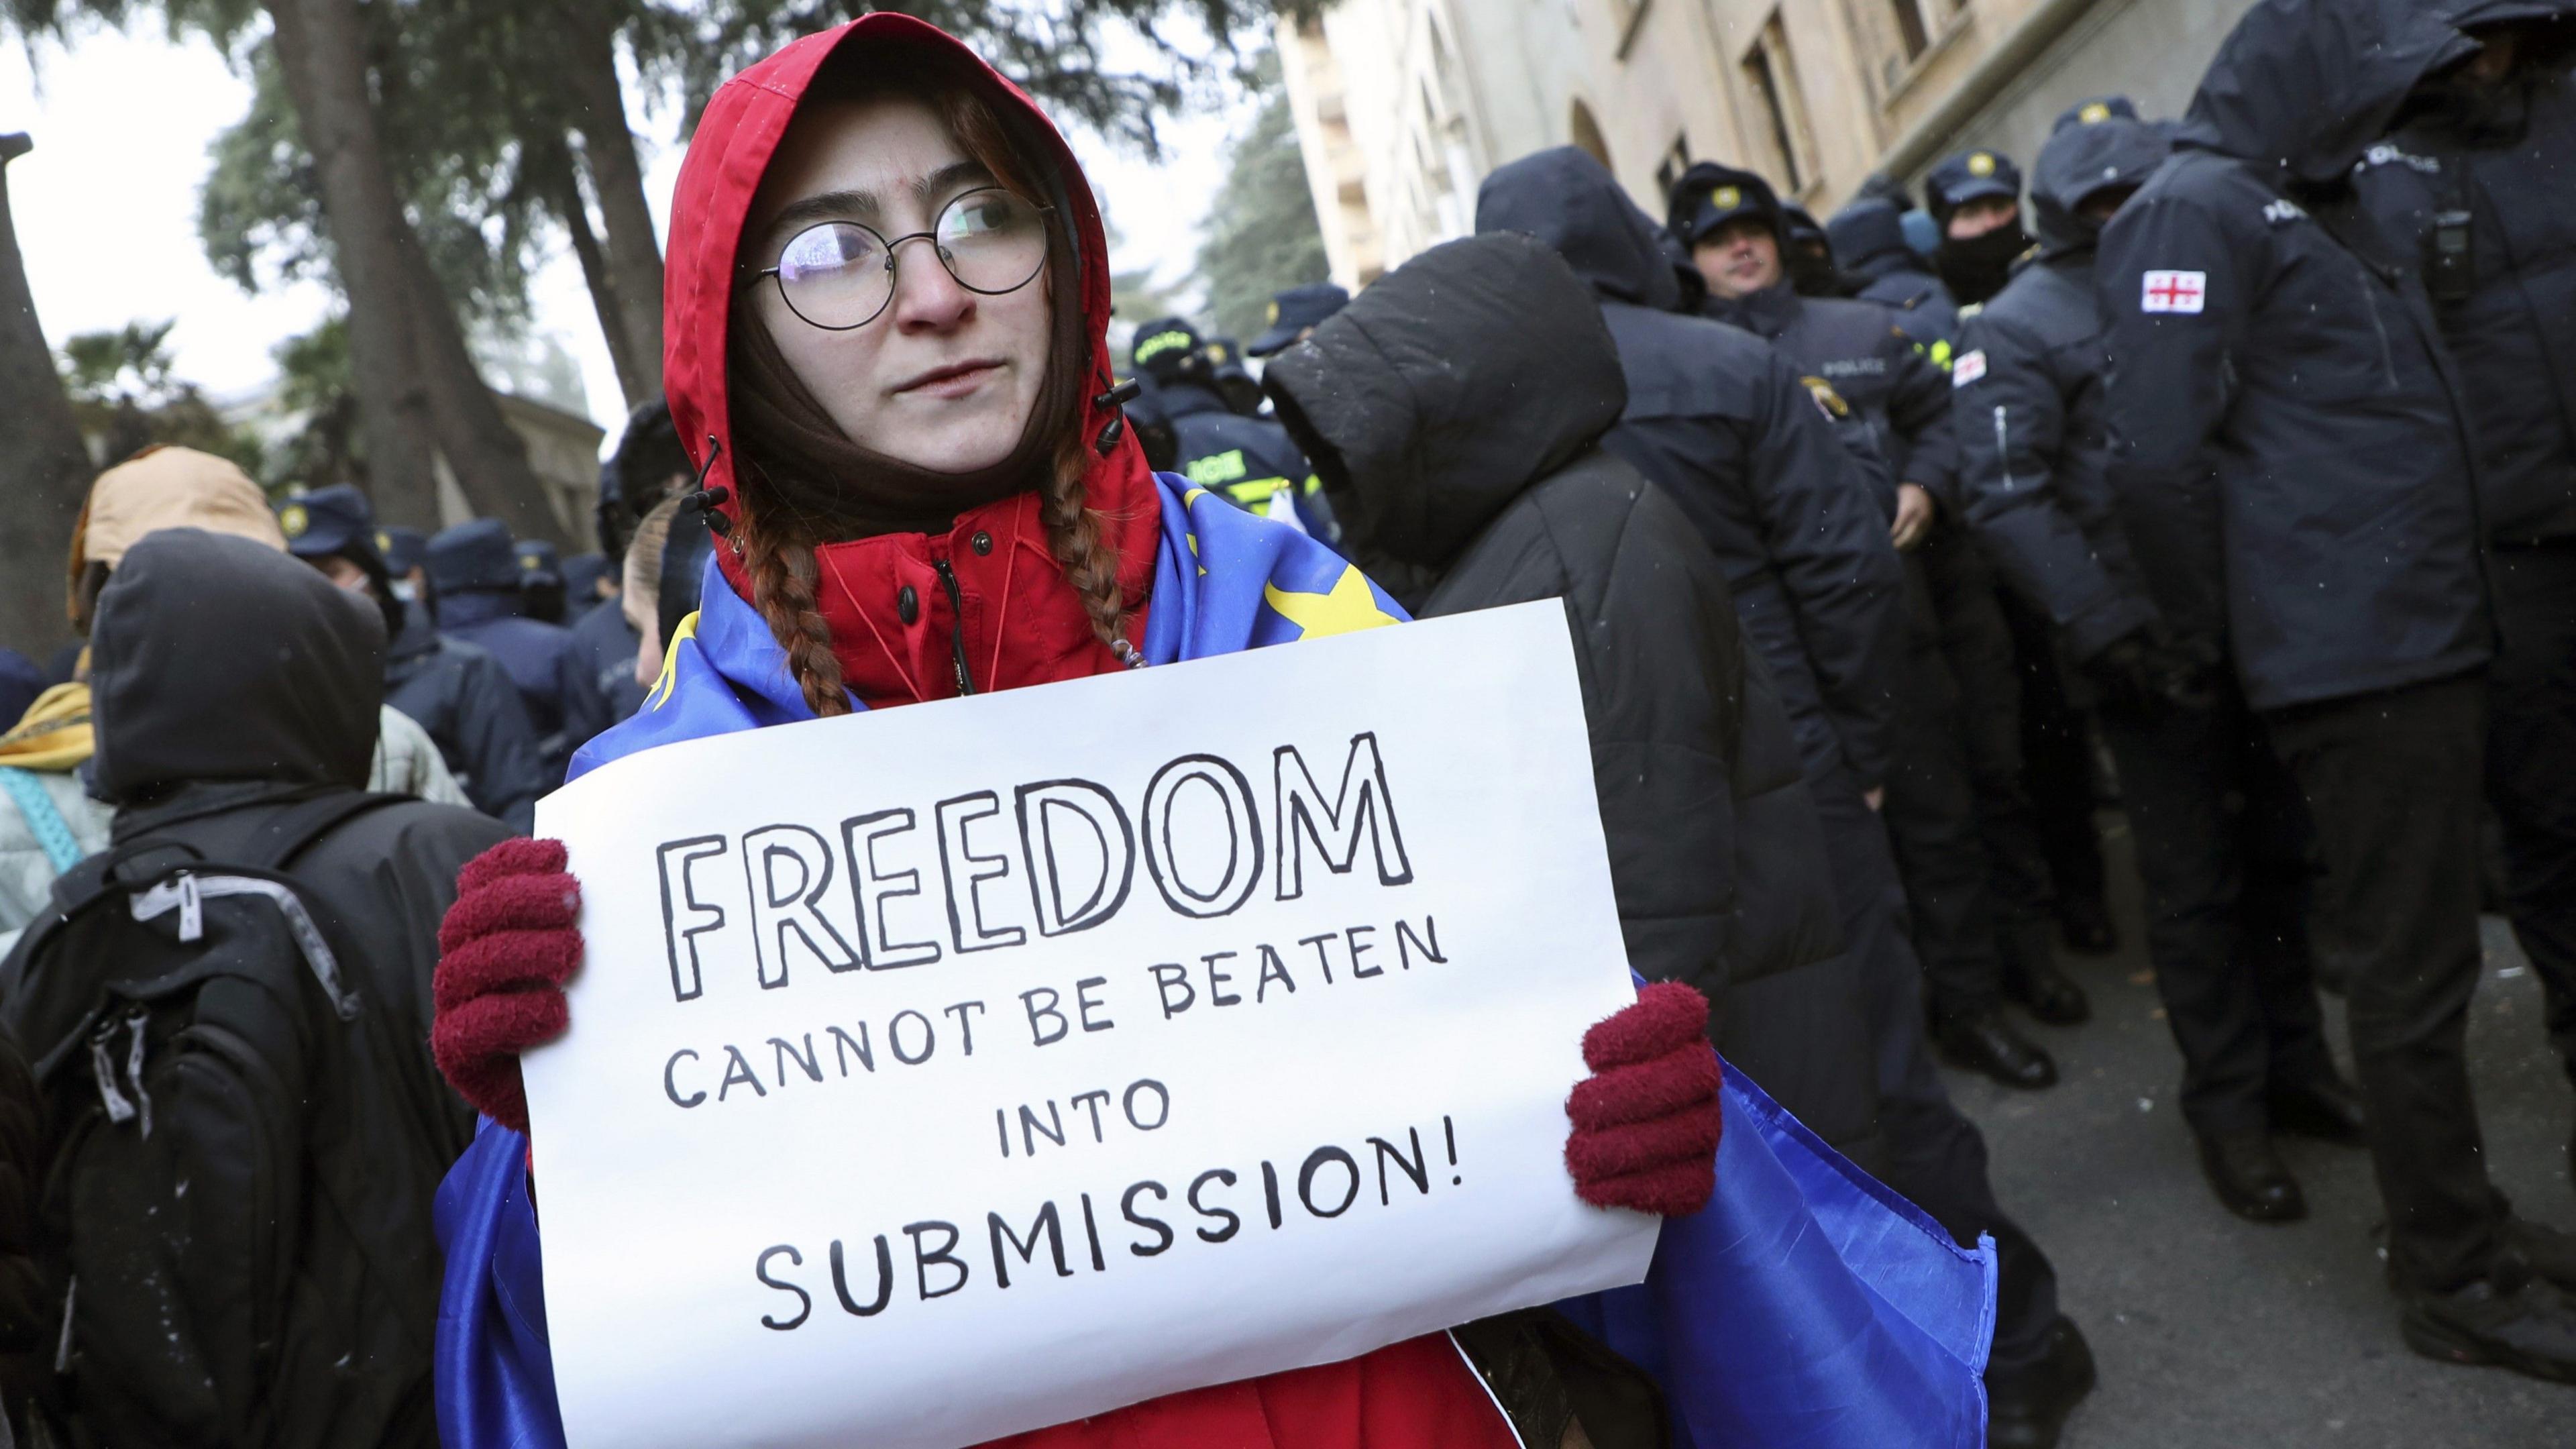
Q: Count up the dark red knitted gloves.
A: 2